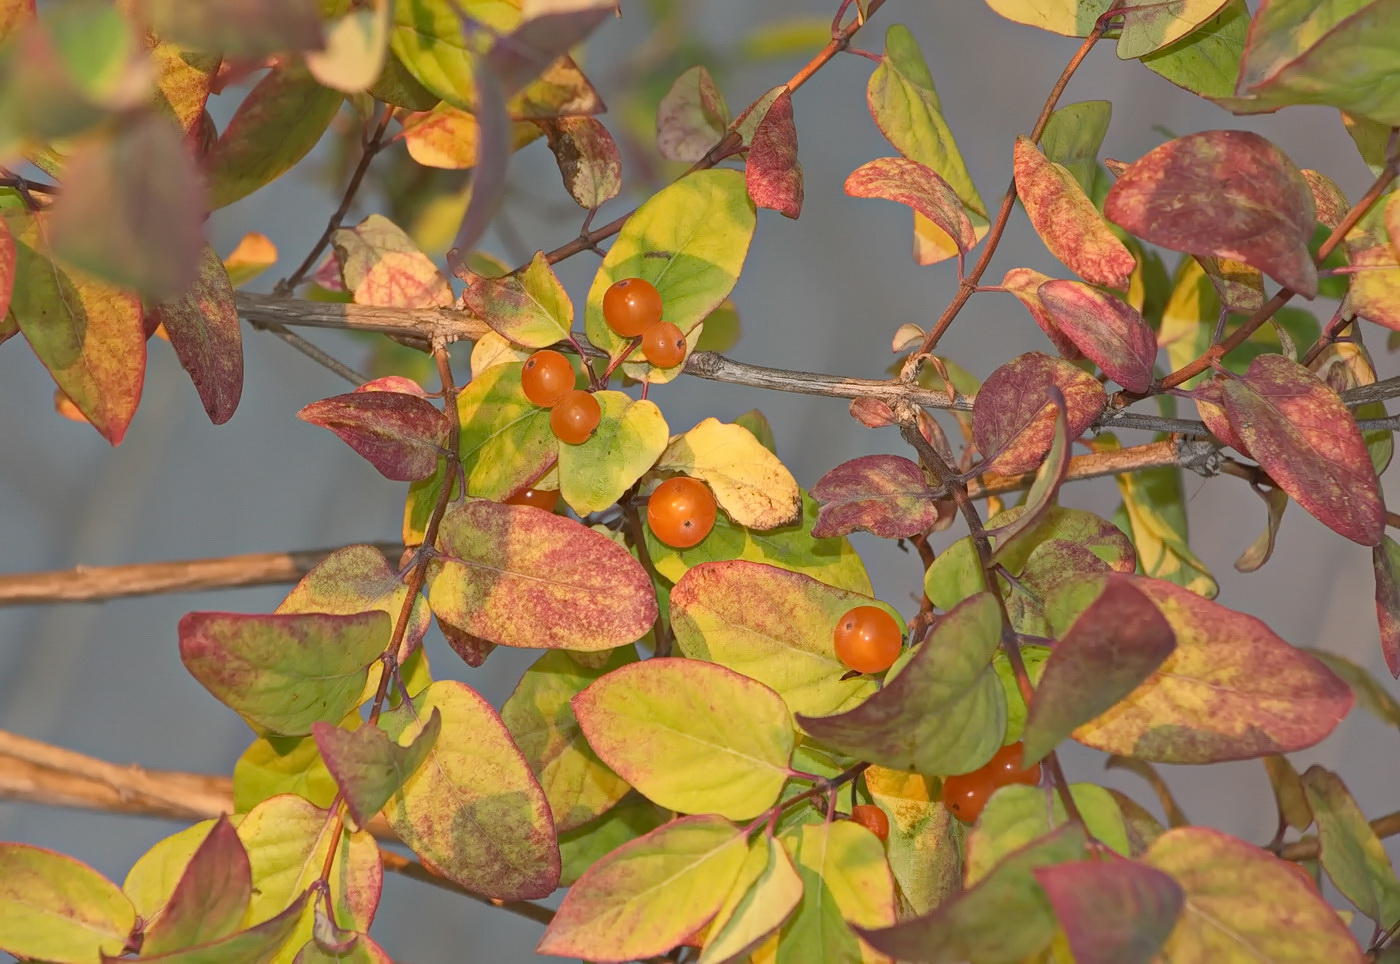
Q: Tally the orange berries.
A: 10